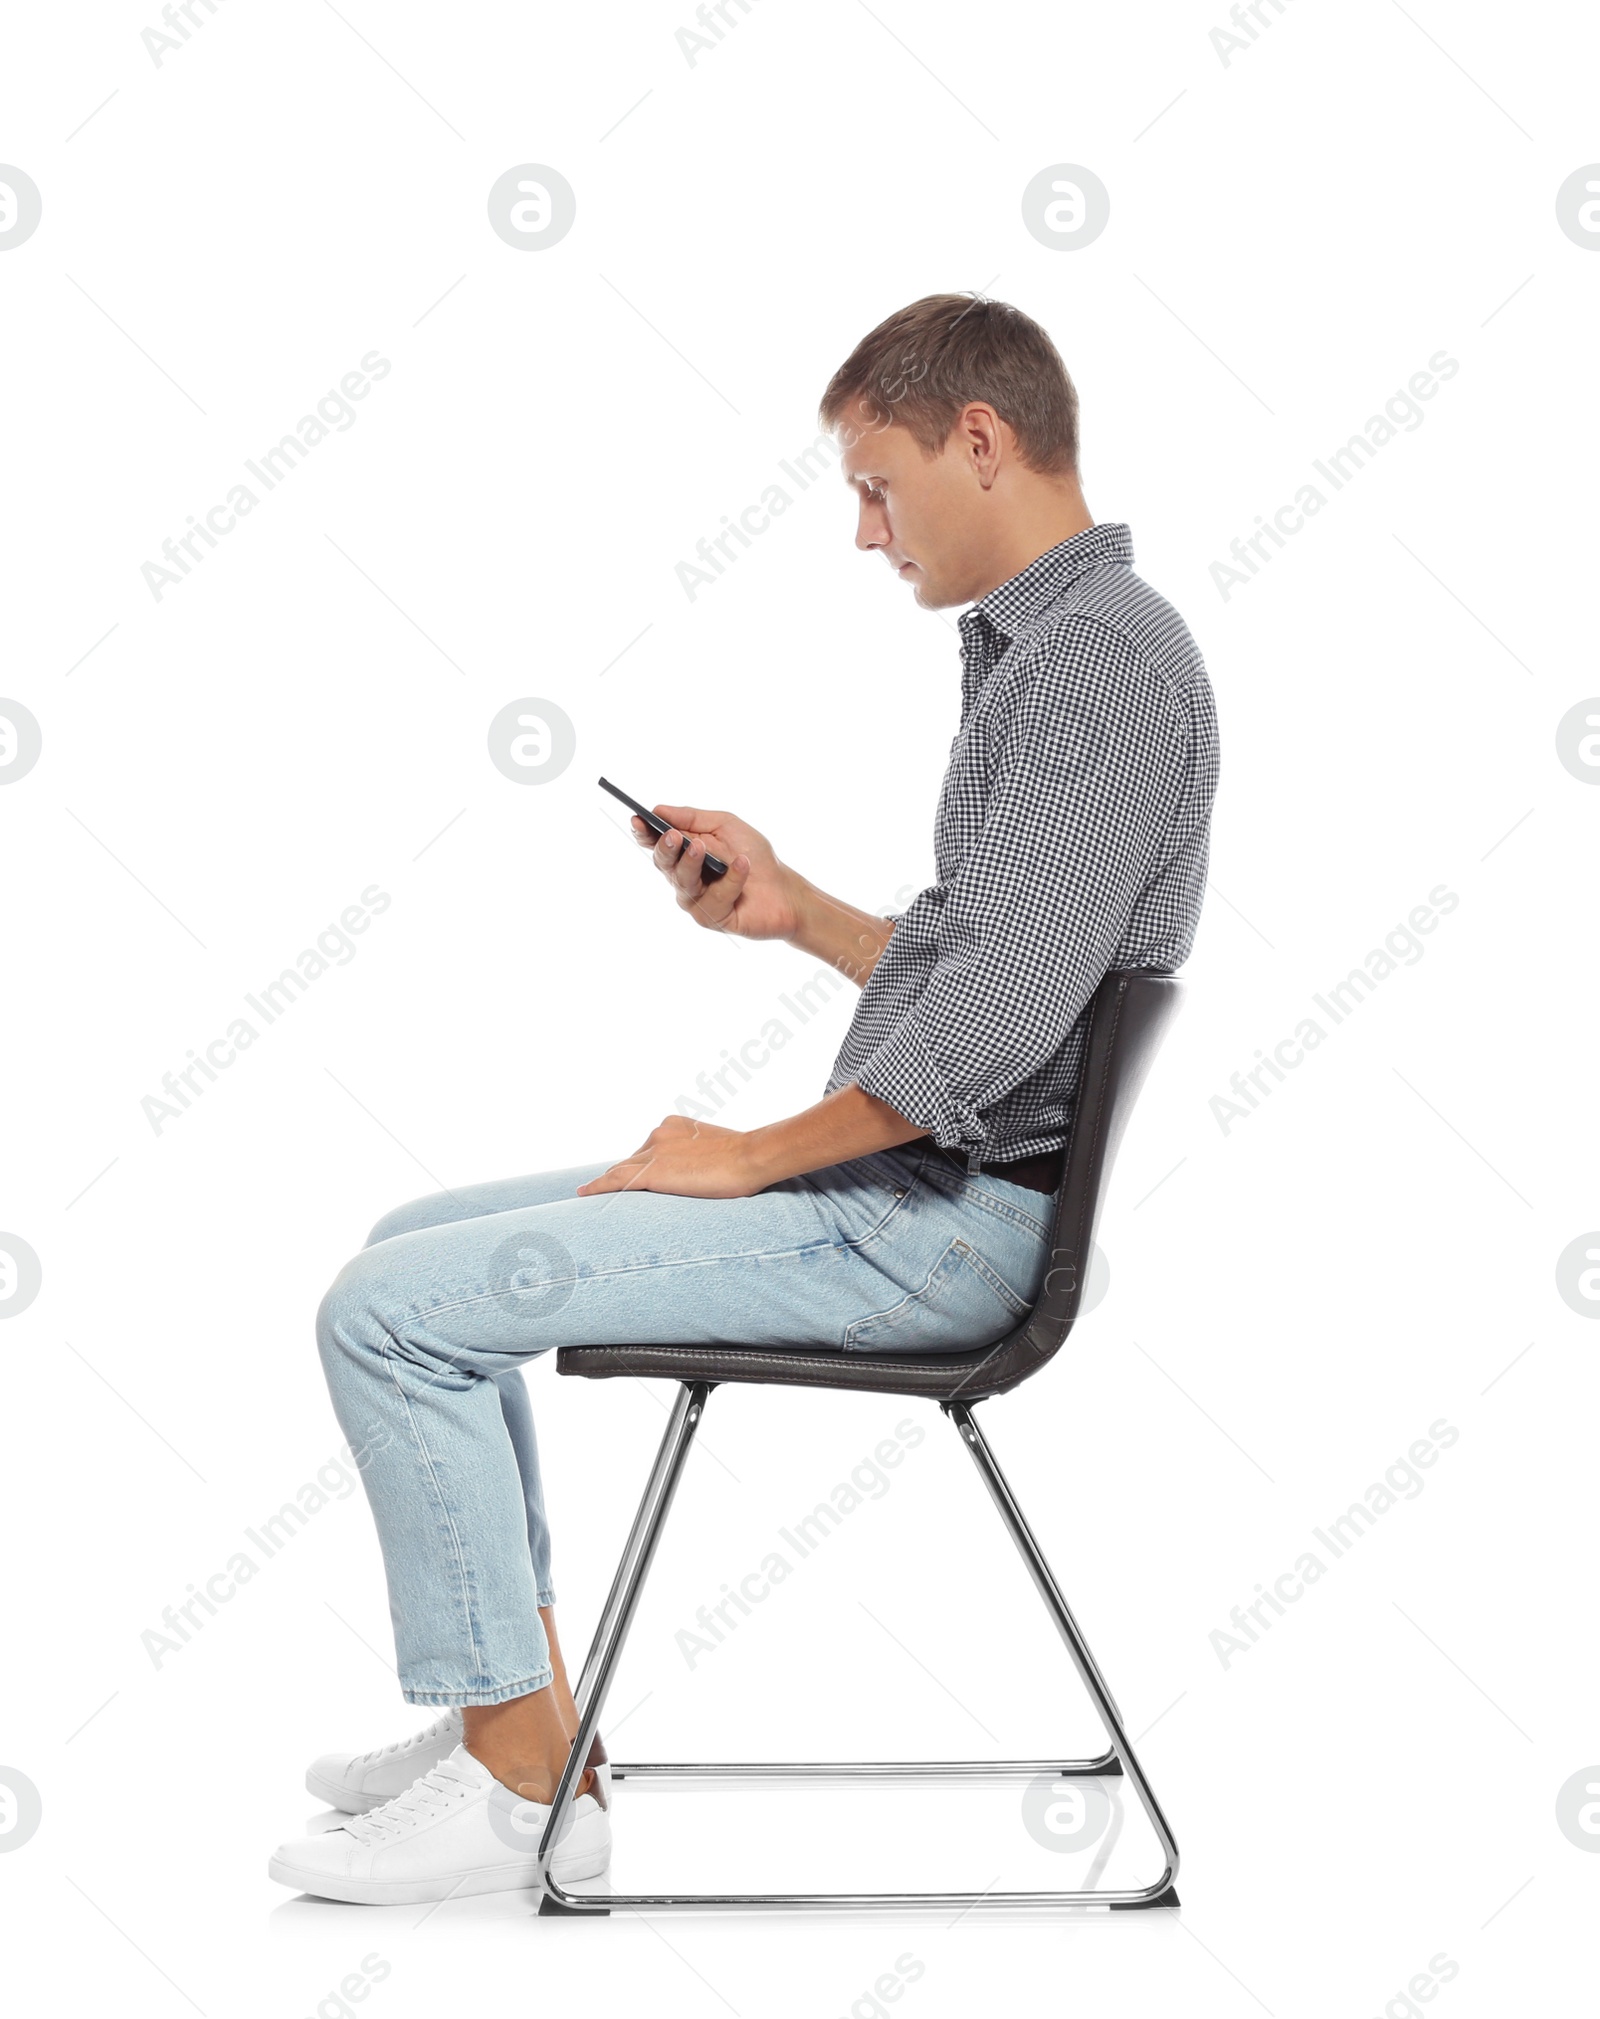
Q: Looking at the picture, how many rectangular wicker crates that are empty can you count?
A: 0